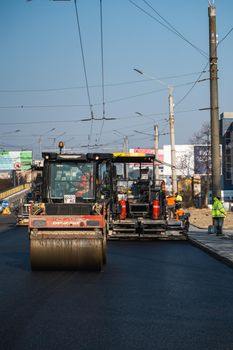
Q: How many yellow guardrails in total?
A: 1